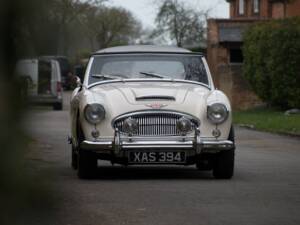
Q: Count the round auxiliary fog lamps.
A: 2